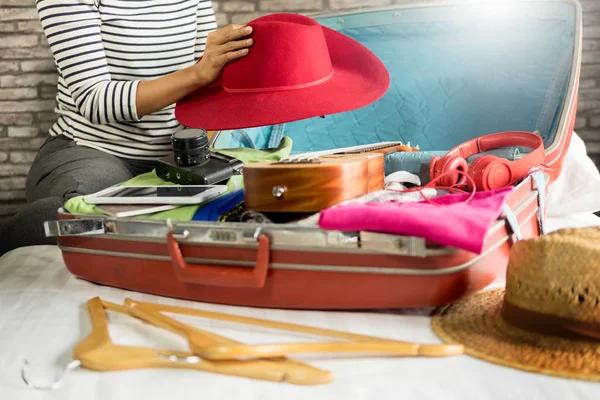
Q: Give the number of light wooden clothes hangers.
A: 2